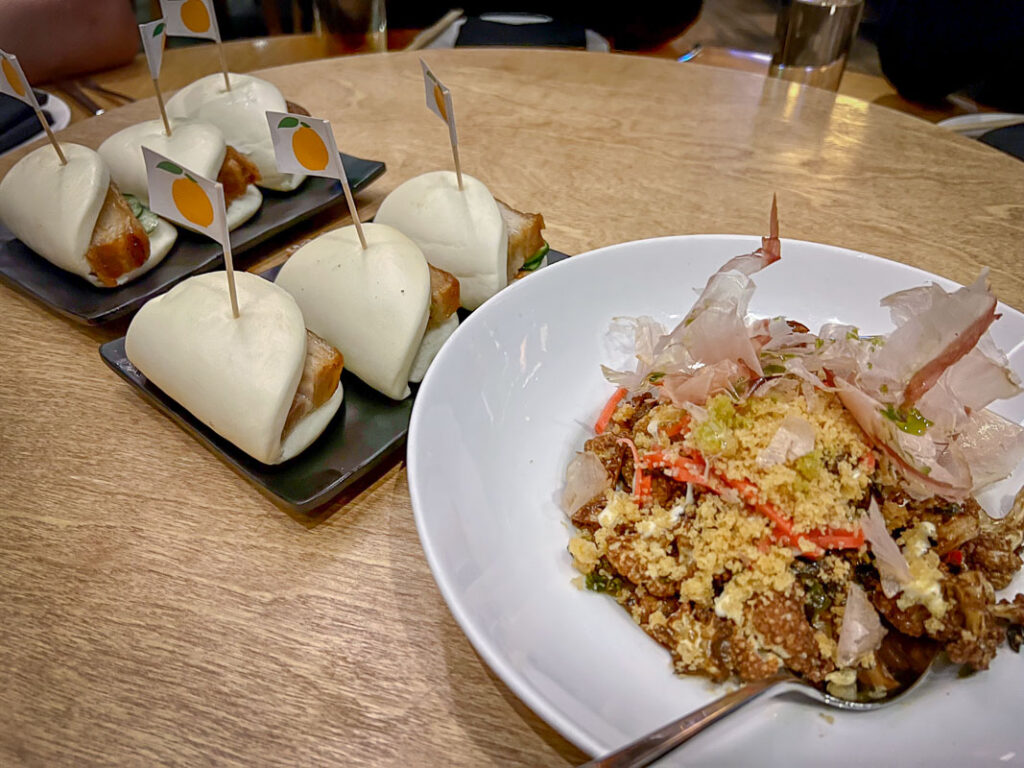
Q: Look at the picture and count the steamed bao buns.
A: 6